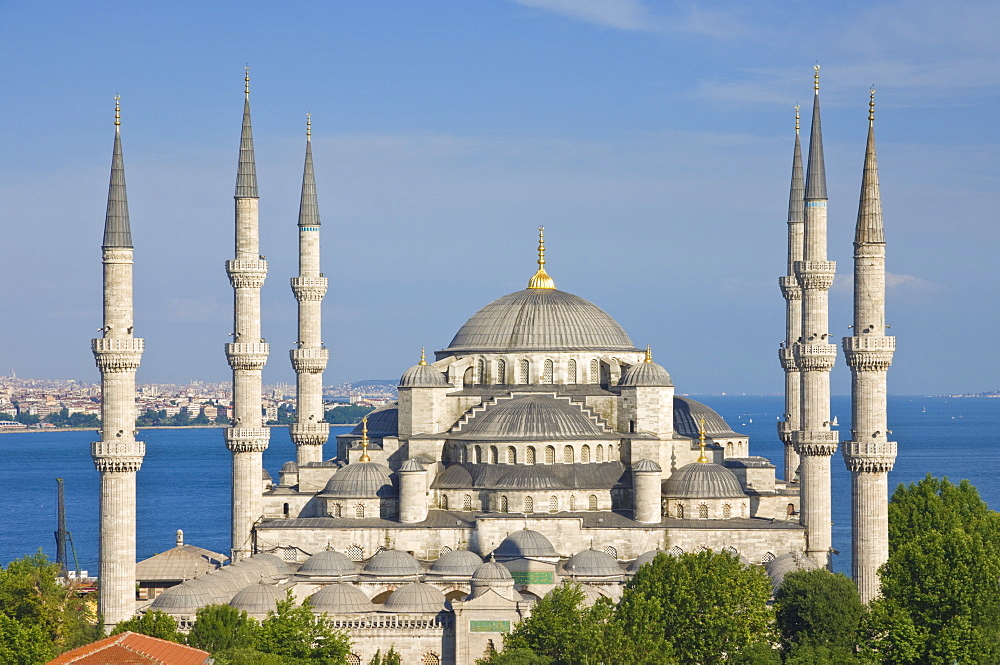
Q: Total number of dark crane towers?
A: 1